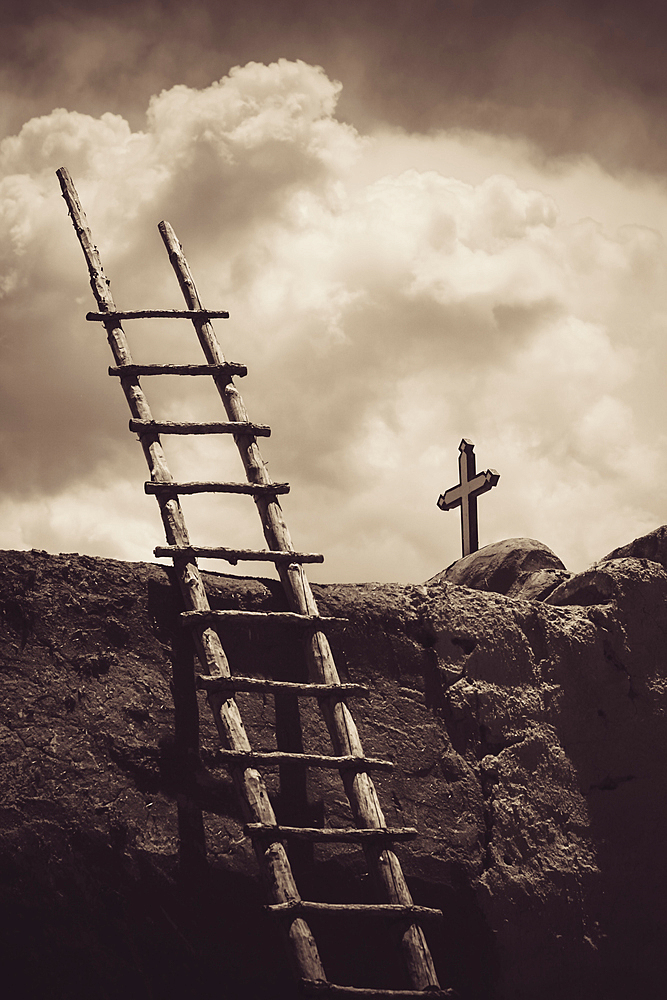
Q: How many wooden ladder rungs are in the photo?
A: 11